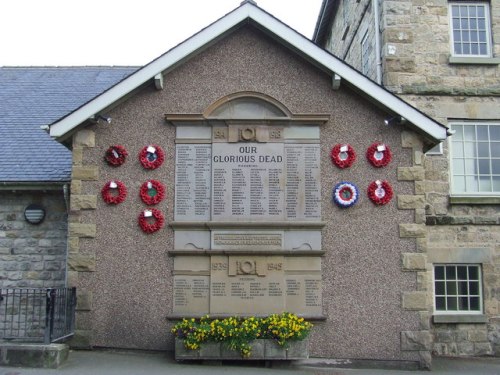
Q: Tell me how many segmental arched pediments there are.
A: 1